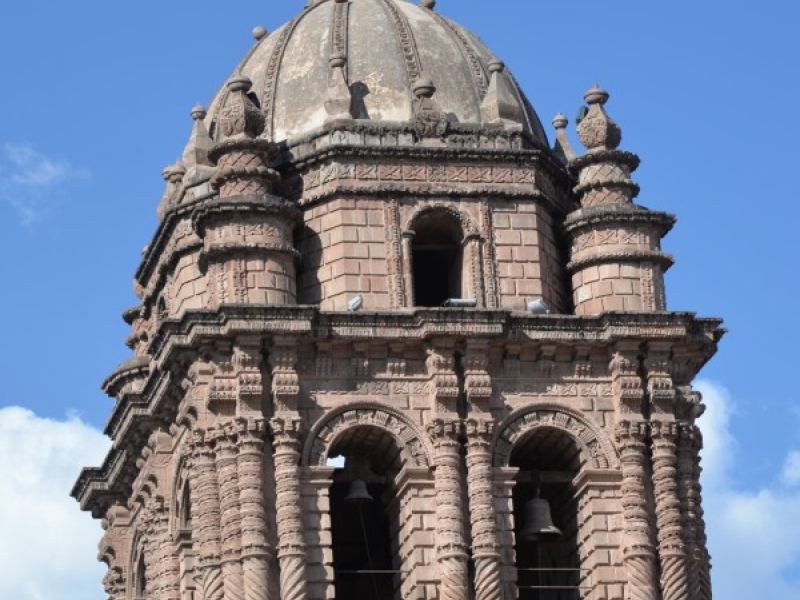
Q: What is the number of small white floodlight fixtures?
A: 3